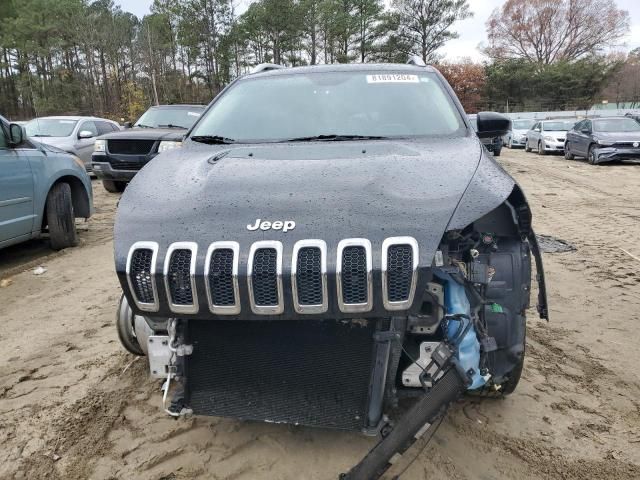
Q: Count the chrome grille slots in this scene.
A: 7